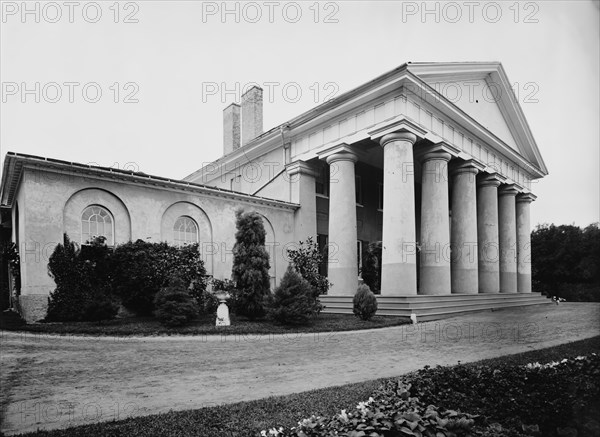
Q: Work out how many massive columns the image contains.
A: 7